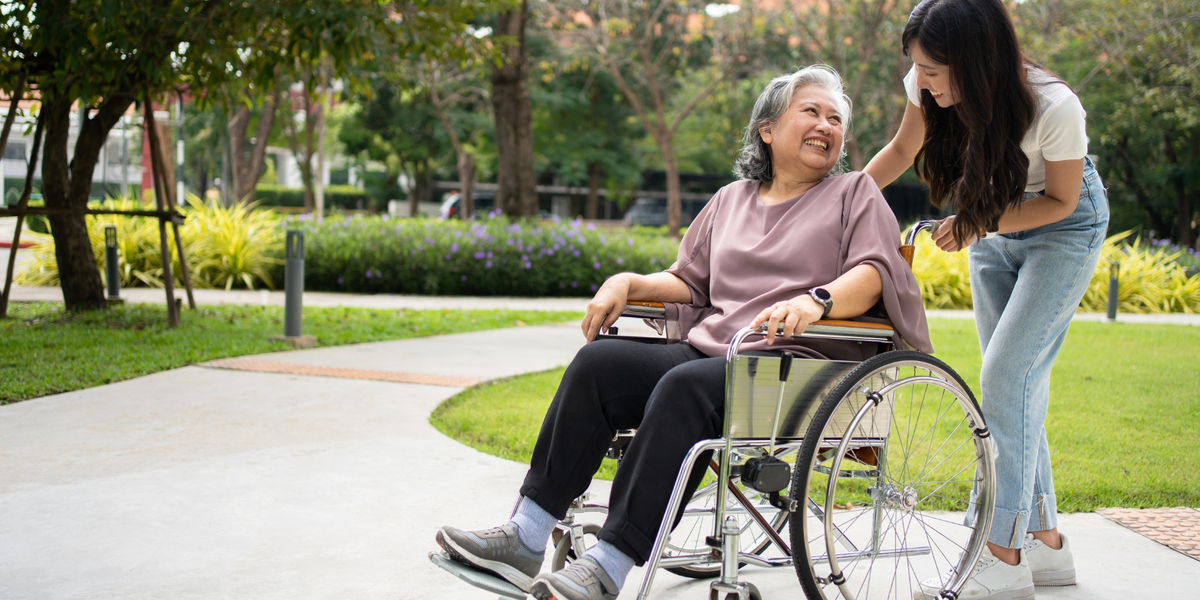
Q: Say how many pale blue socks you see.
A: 2